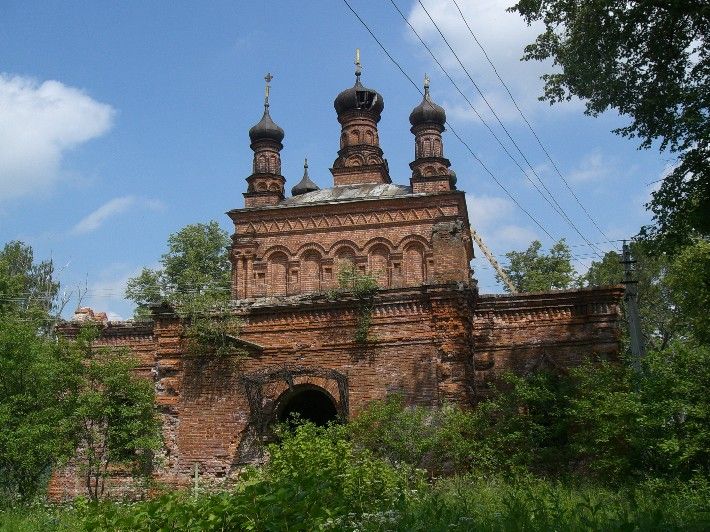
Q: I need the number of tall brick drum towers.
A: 3